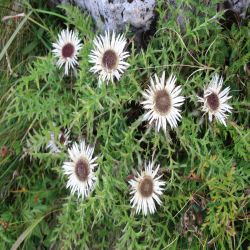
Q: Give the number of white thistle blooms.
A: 6